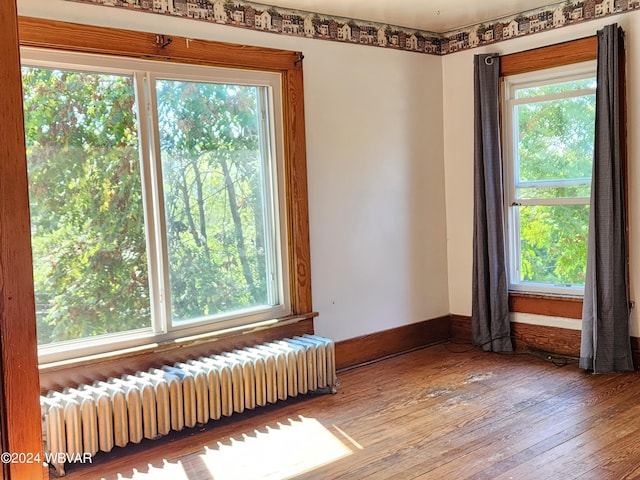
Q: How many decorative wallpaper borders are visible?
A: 1